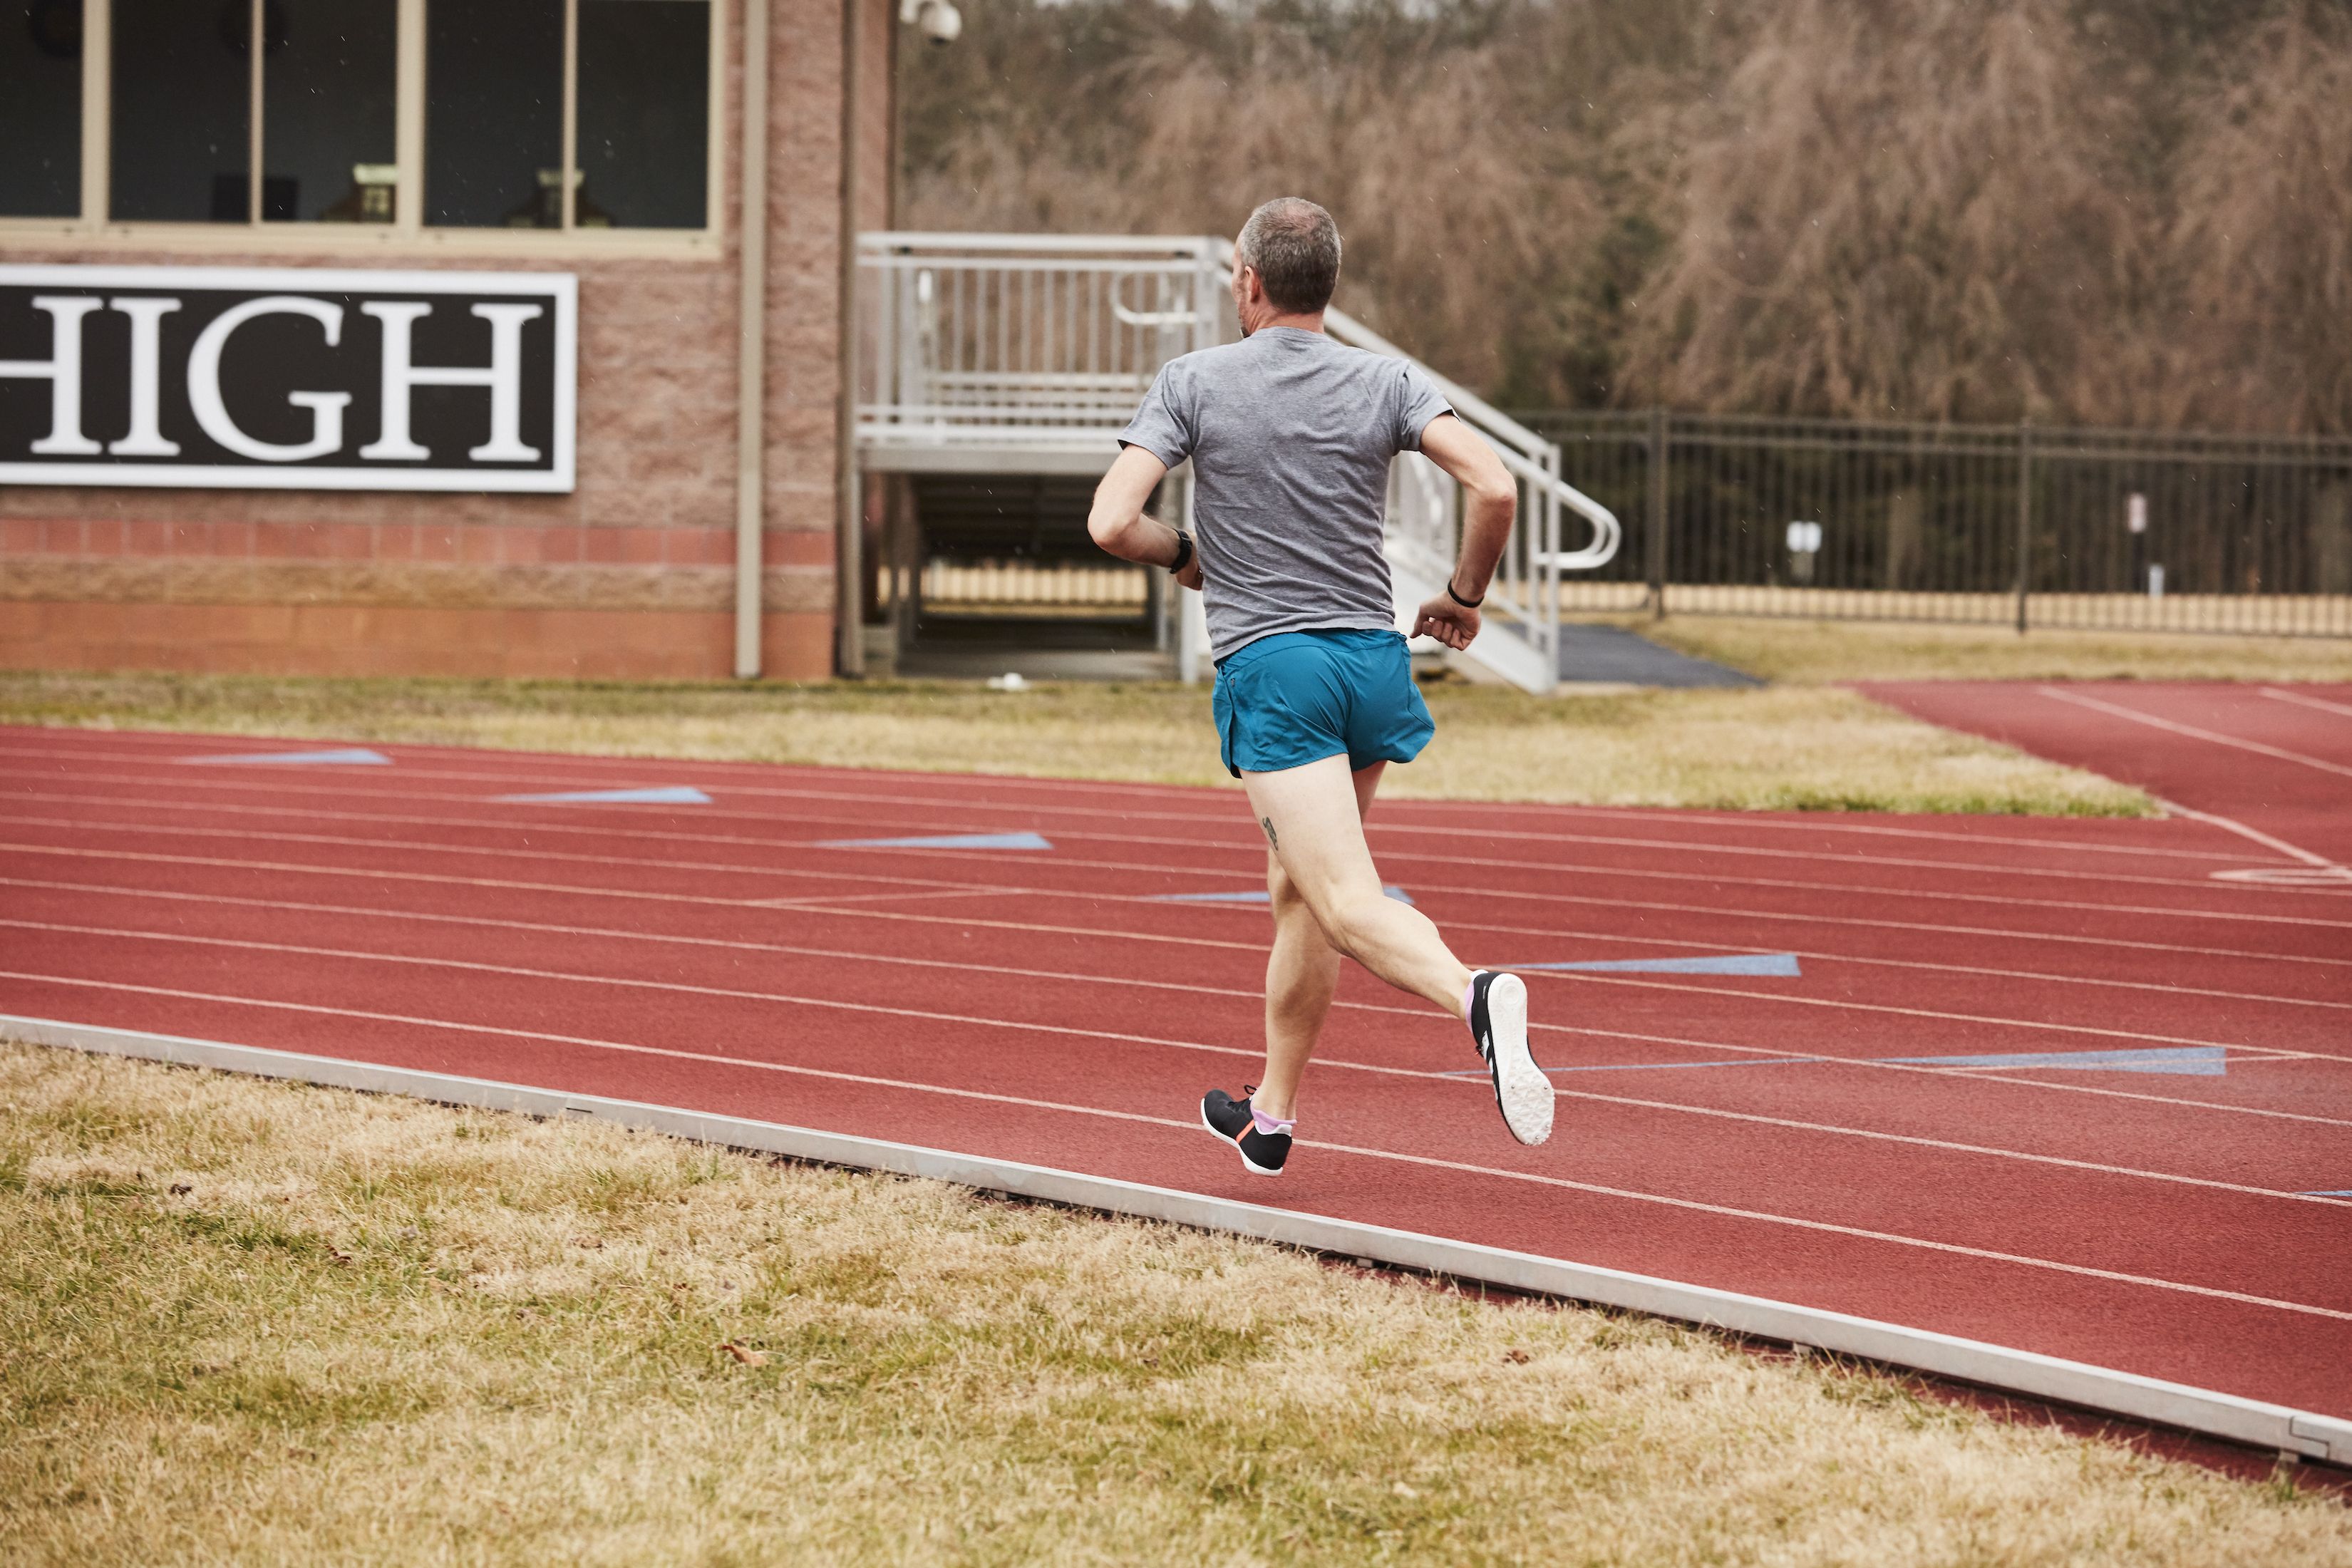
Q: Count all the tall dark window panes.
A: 5